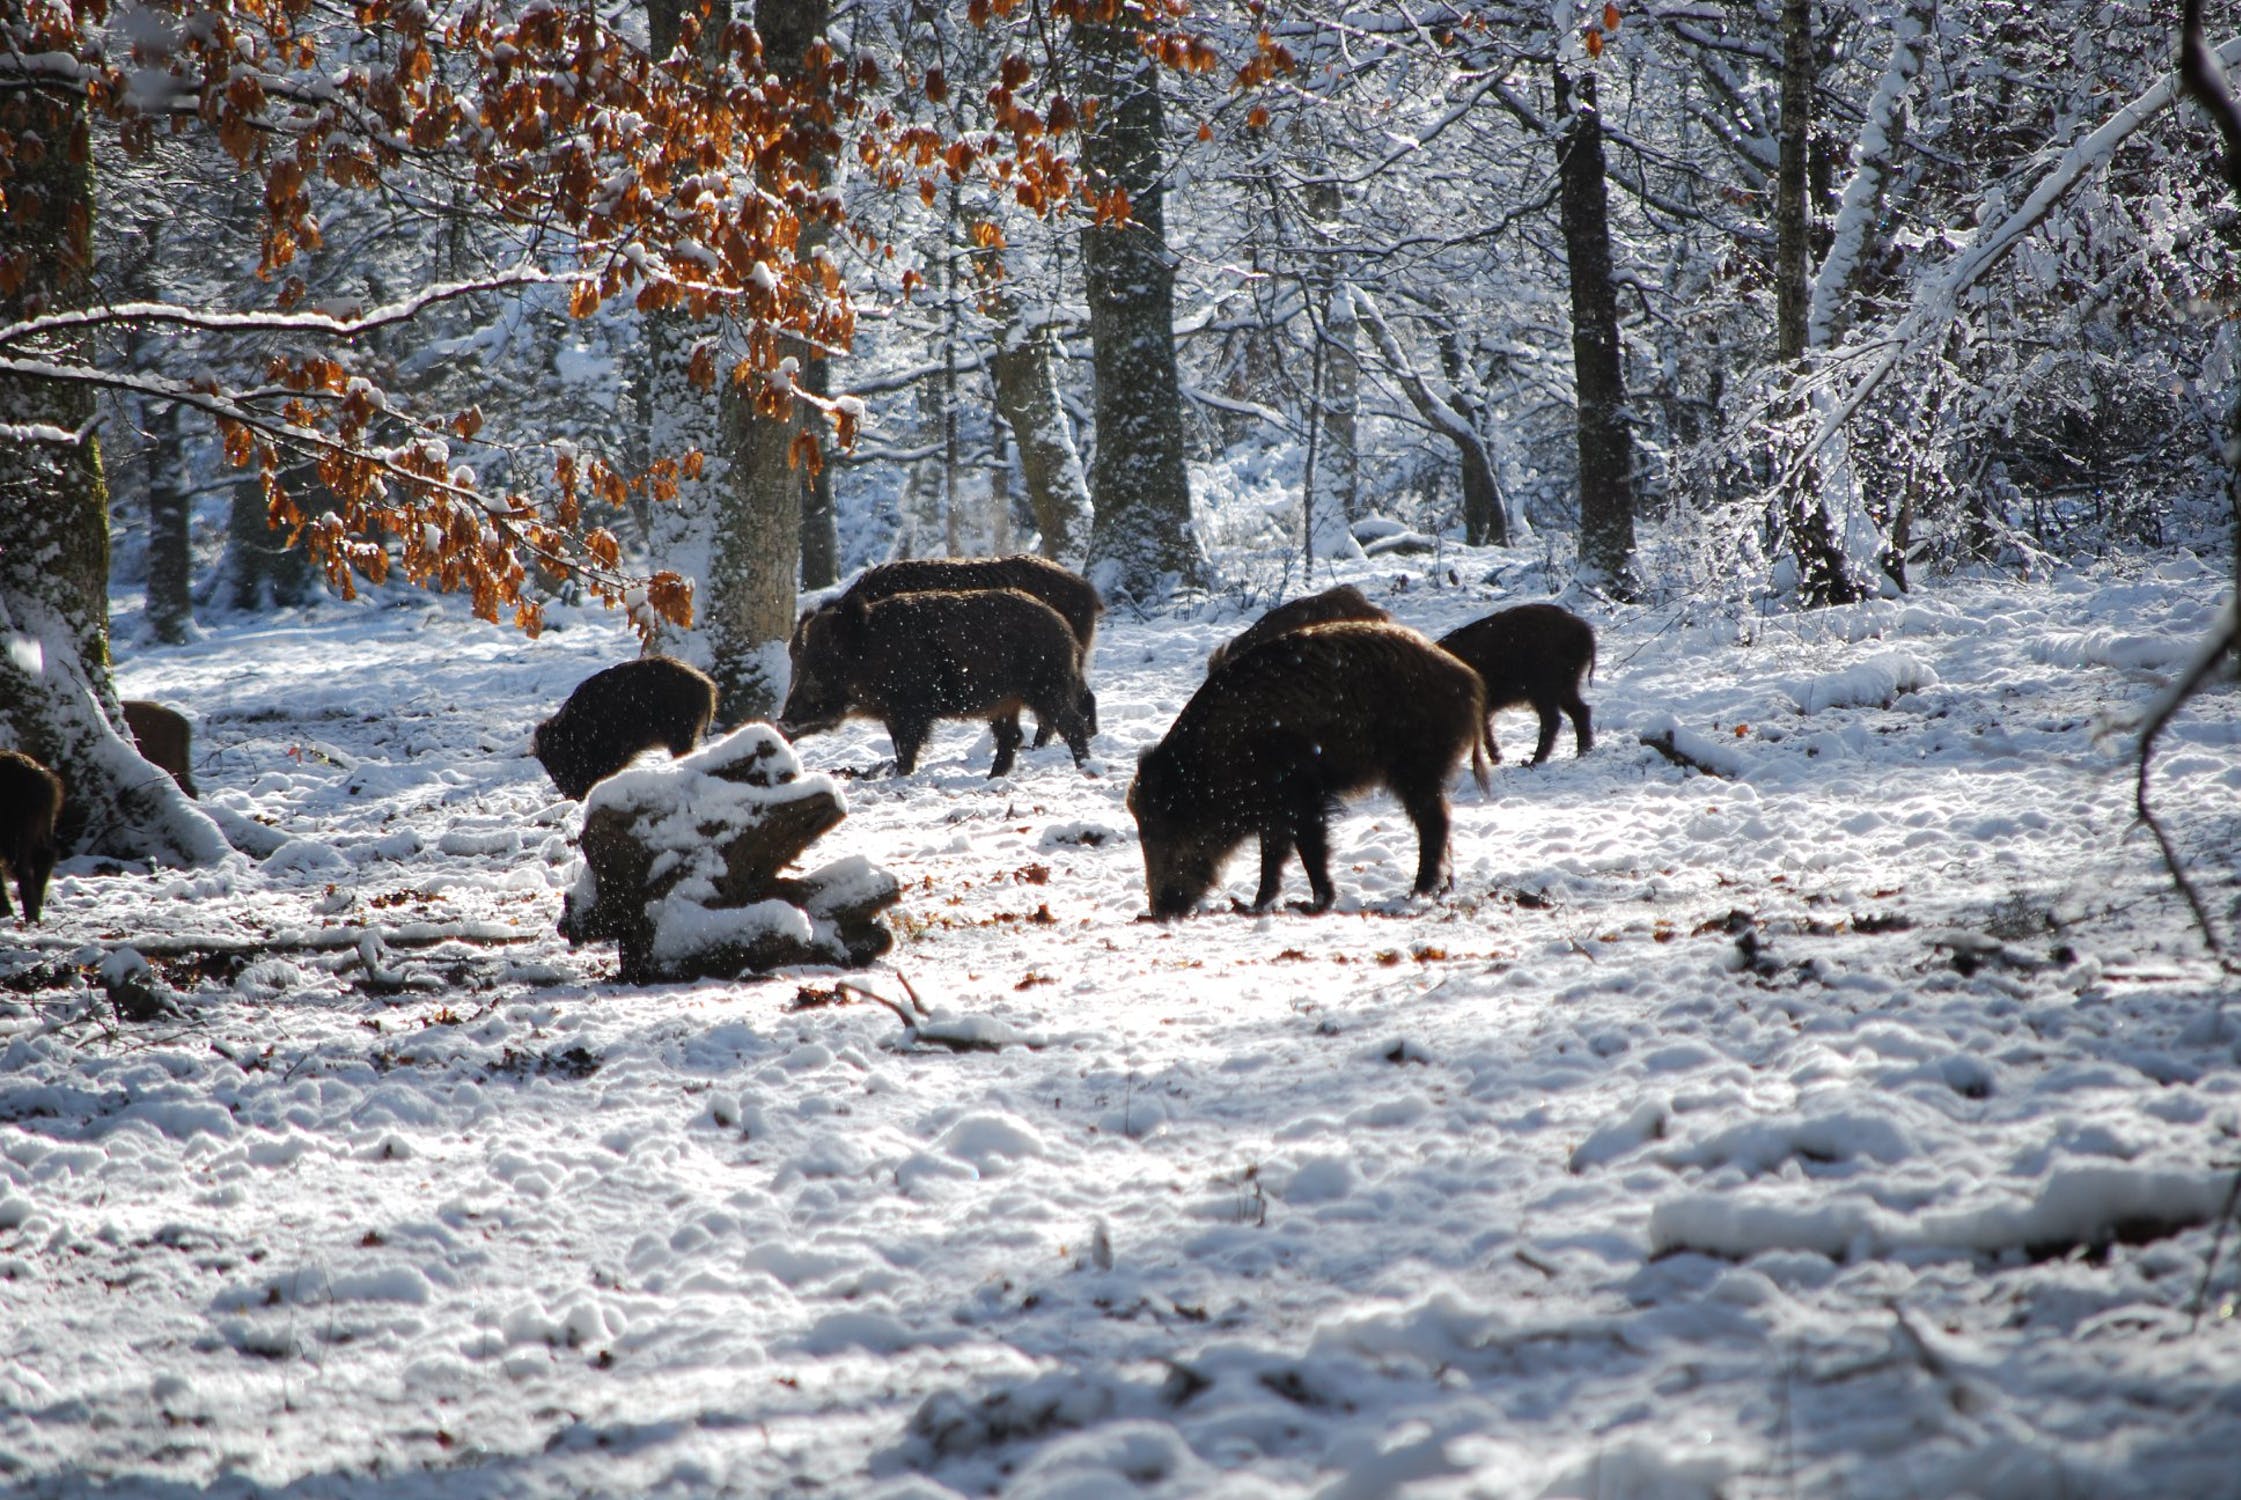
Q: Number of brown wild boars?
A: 8